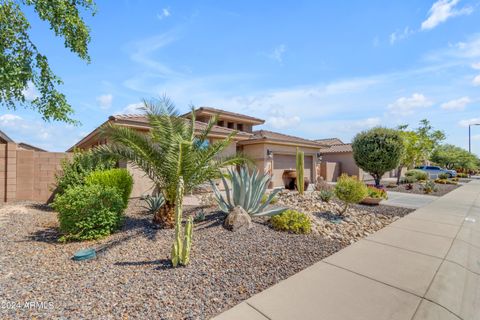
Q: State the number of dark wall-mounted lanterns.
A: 2